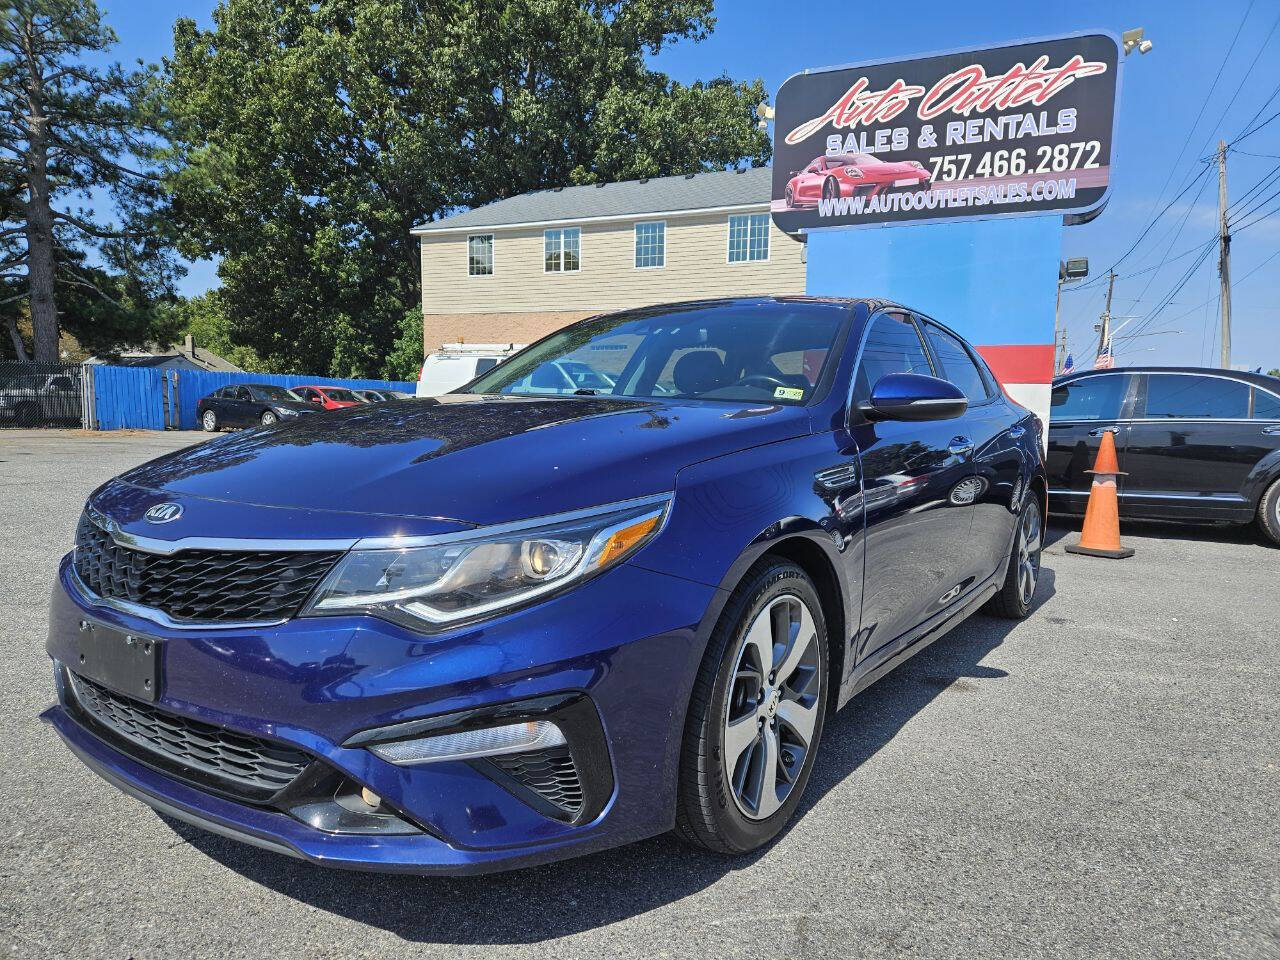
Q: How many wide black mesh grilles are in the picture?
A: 2